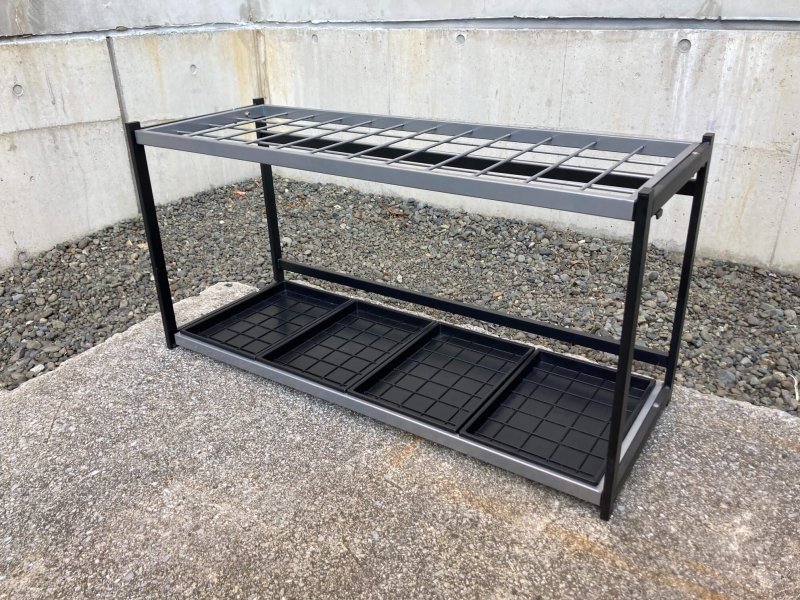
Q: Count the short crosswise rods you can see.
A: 11